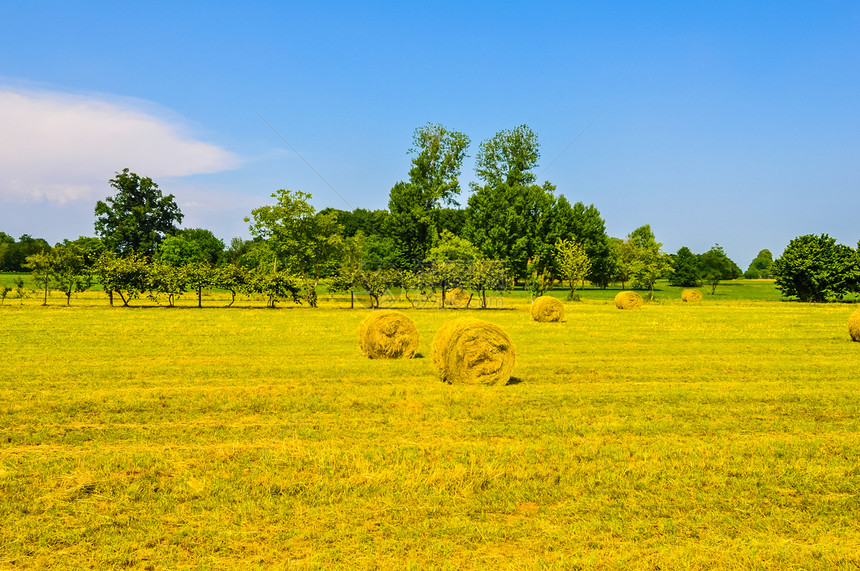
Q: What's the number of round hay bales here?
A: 7